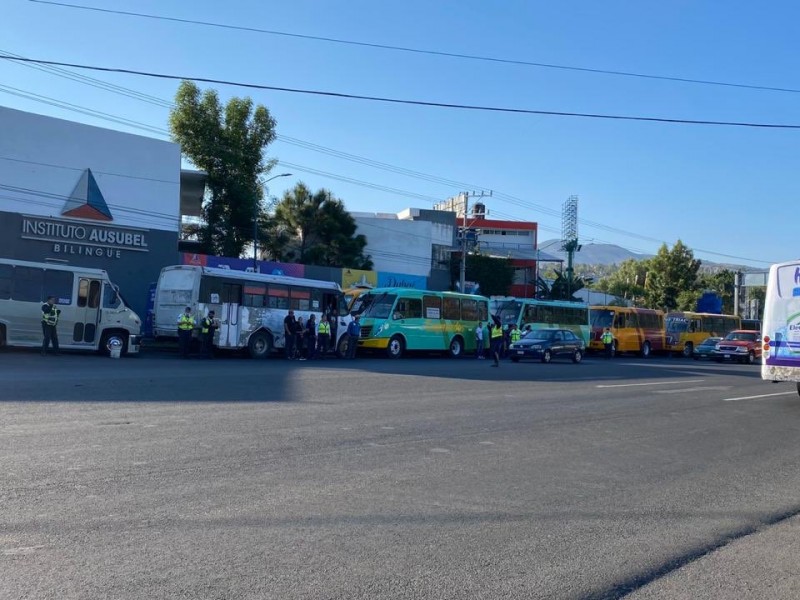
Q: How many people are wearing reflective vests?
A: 7